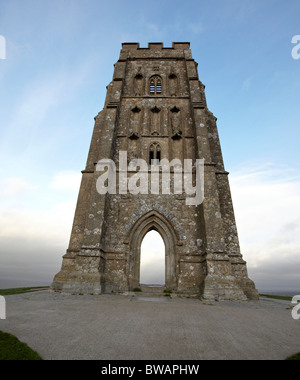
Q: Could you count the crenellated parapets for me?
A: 1